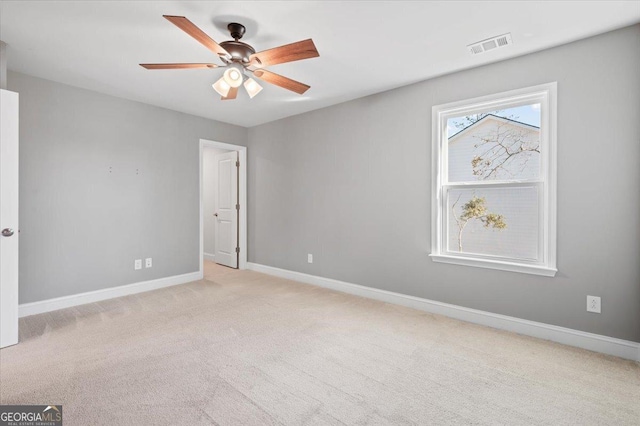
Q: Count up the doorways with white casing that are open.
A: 1